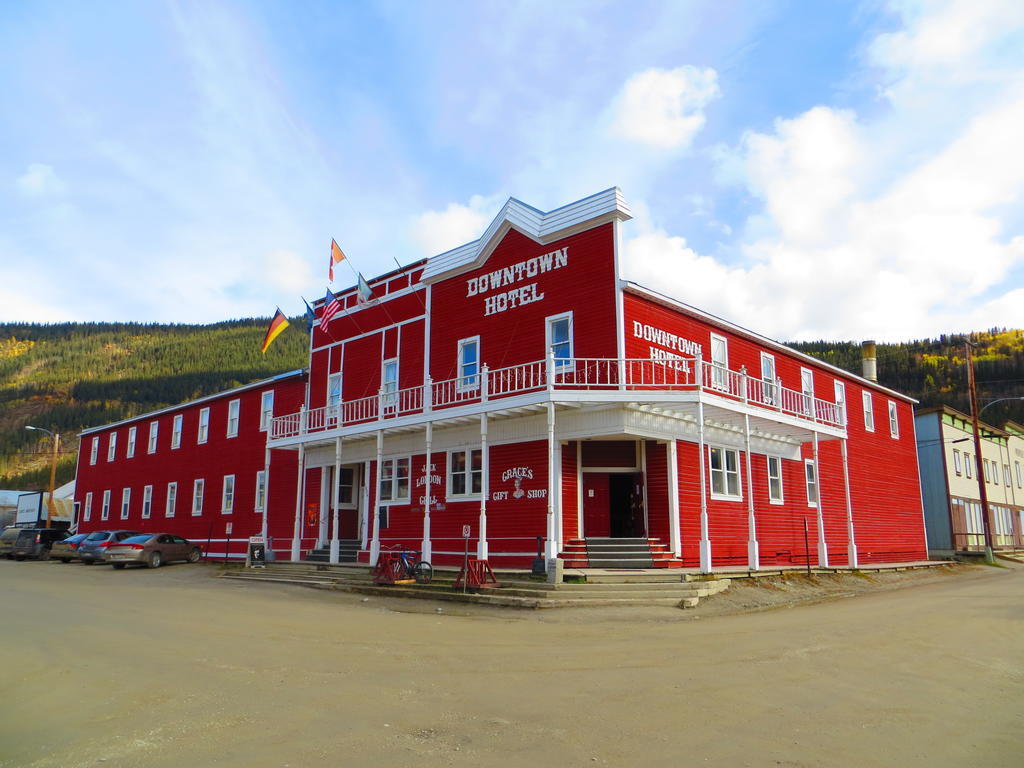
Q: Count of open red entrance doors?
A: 1